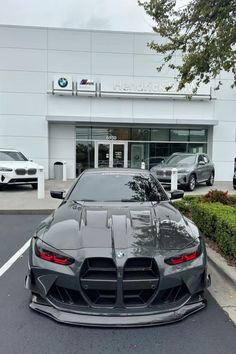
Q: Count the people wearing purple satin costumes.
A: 0